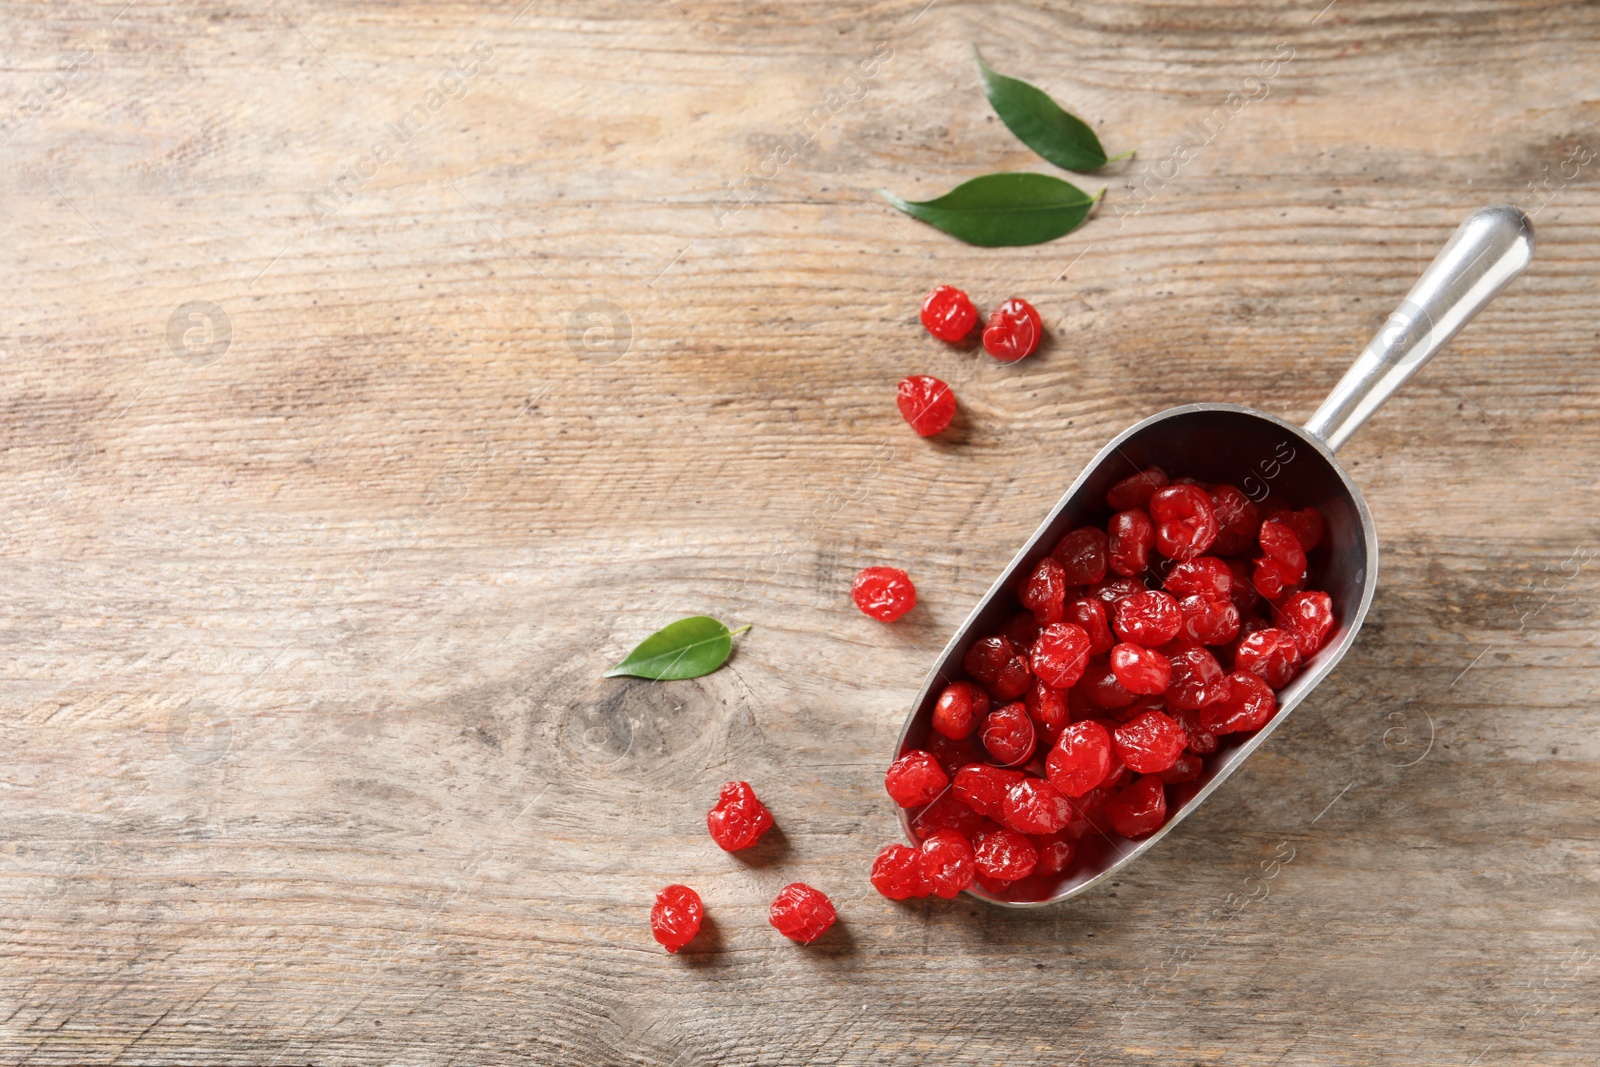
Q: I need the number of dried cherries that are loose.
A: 7